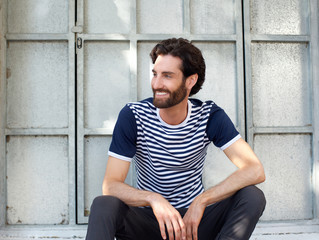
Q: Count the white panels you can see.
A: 14